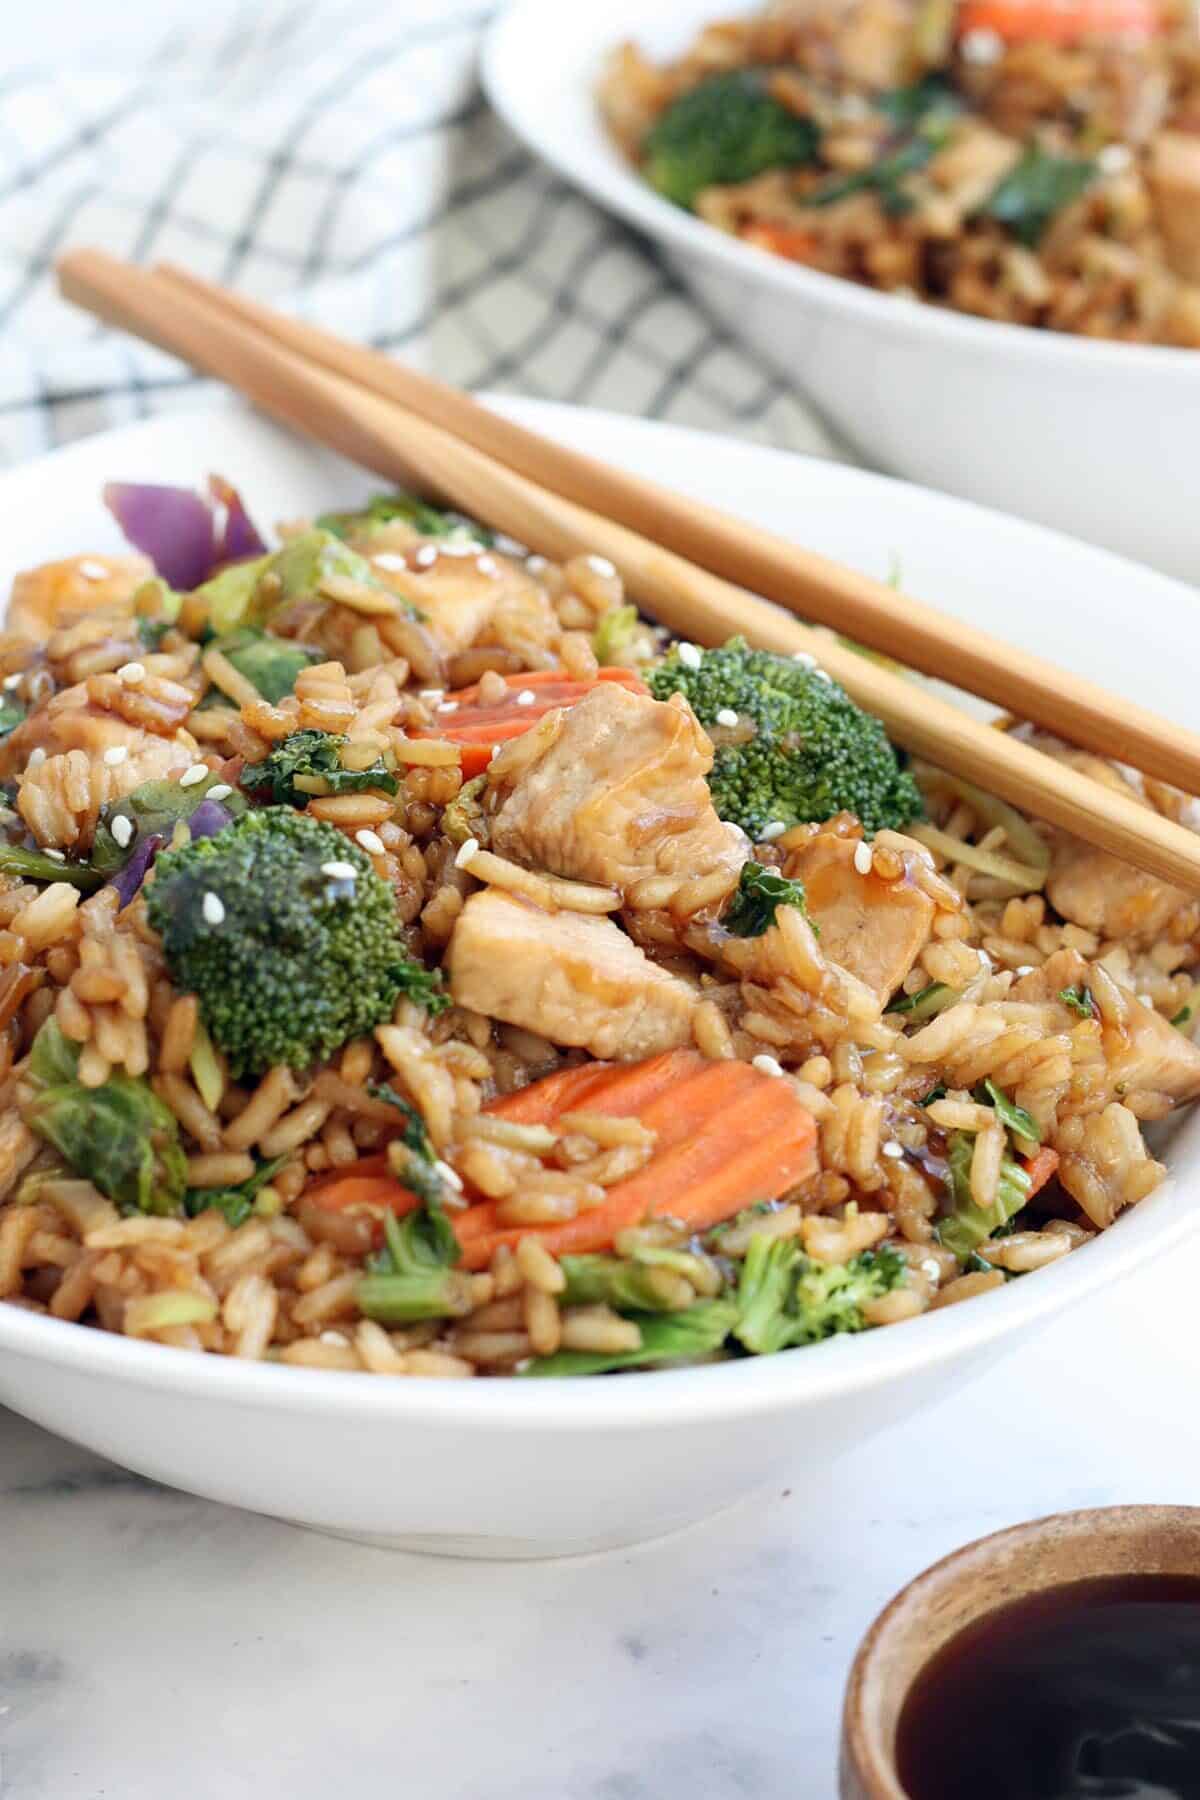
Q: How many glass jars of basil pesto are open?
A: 0